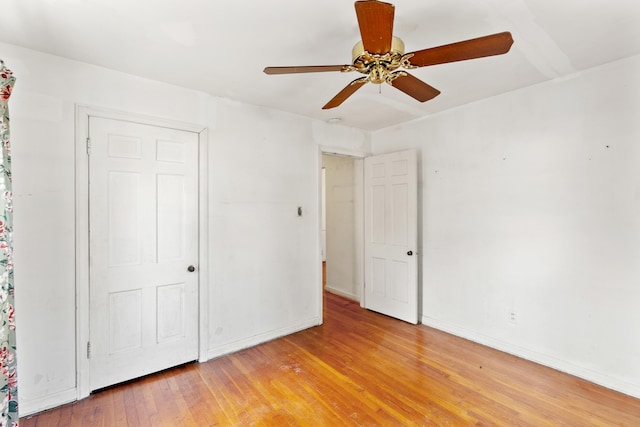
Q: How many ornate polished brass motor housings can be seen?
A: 1